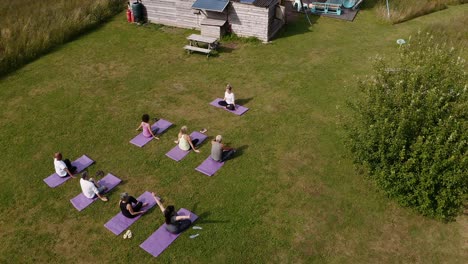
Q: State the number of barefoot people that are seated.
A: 8